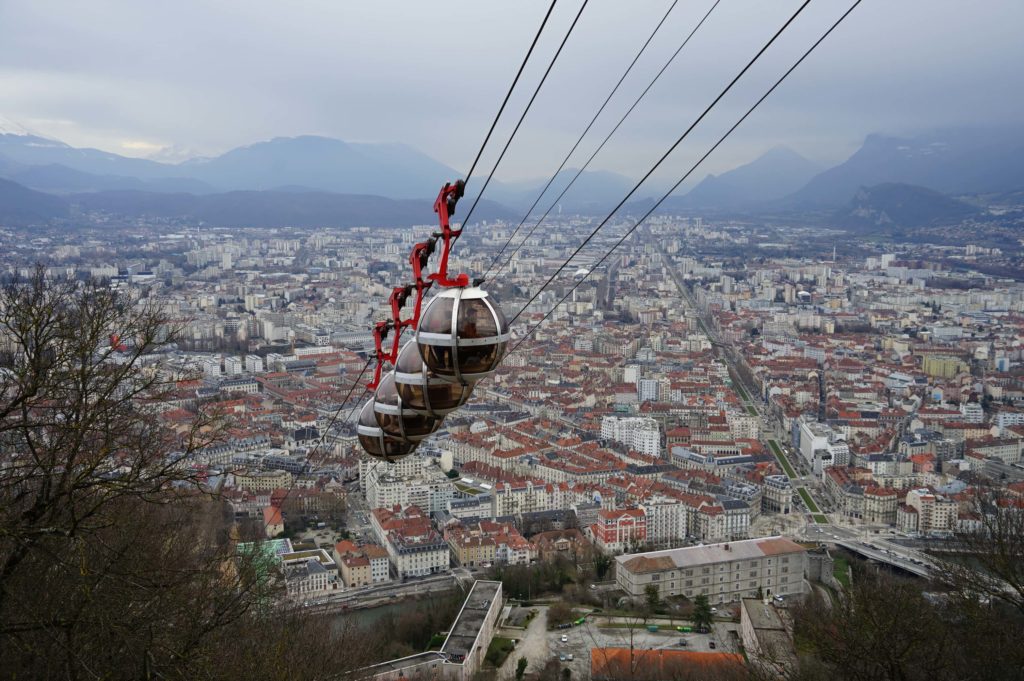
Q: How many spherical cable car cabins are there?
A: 4